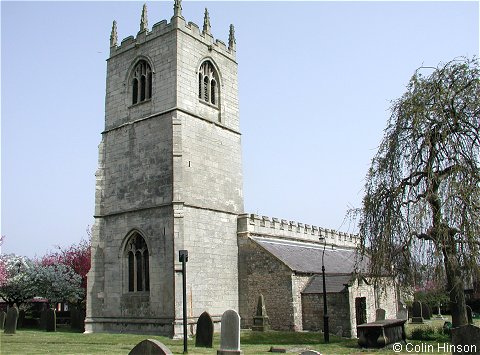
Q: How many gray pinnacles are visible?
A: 5